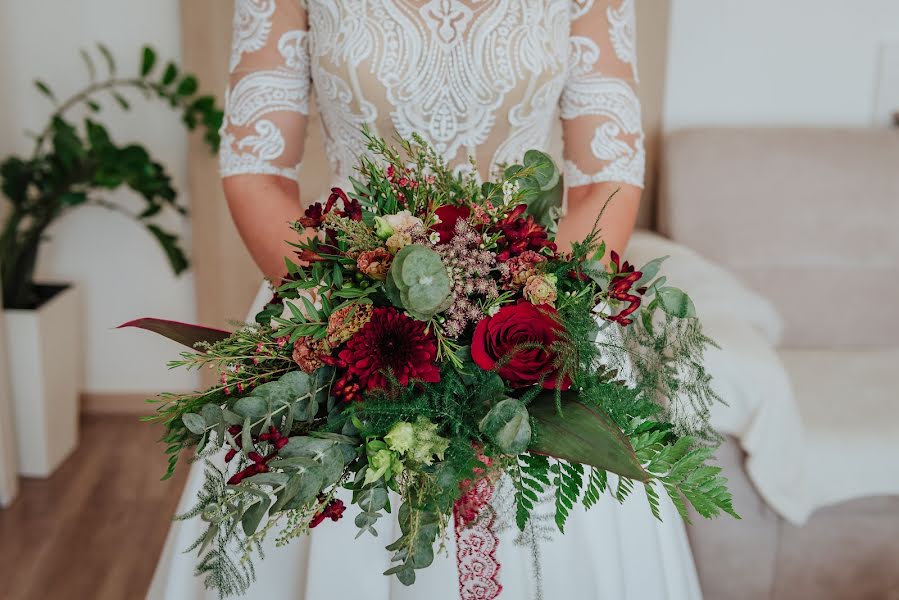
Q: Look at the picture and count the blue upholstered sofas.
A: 0